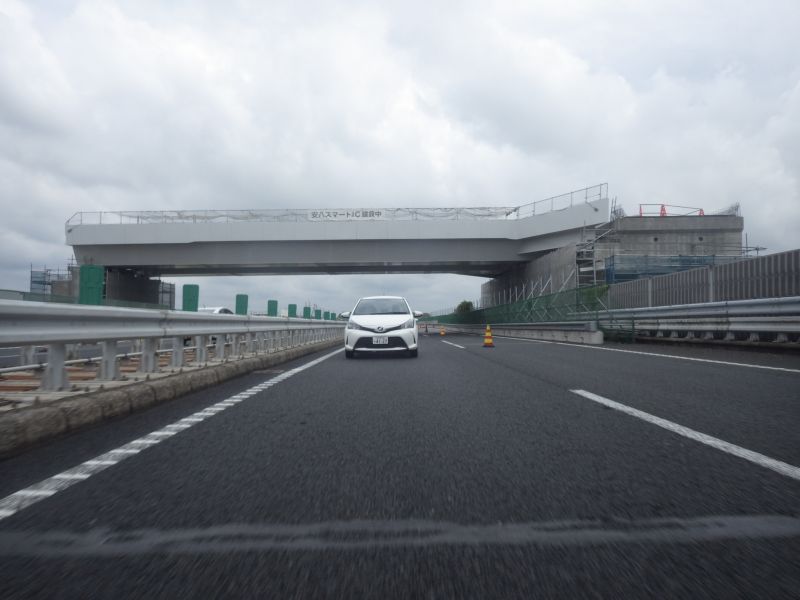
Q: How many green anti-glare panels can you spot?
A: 9